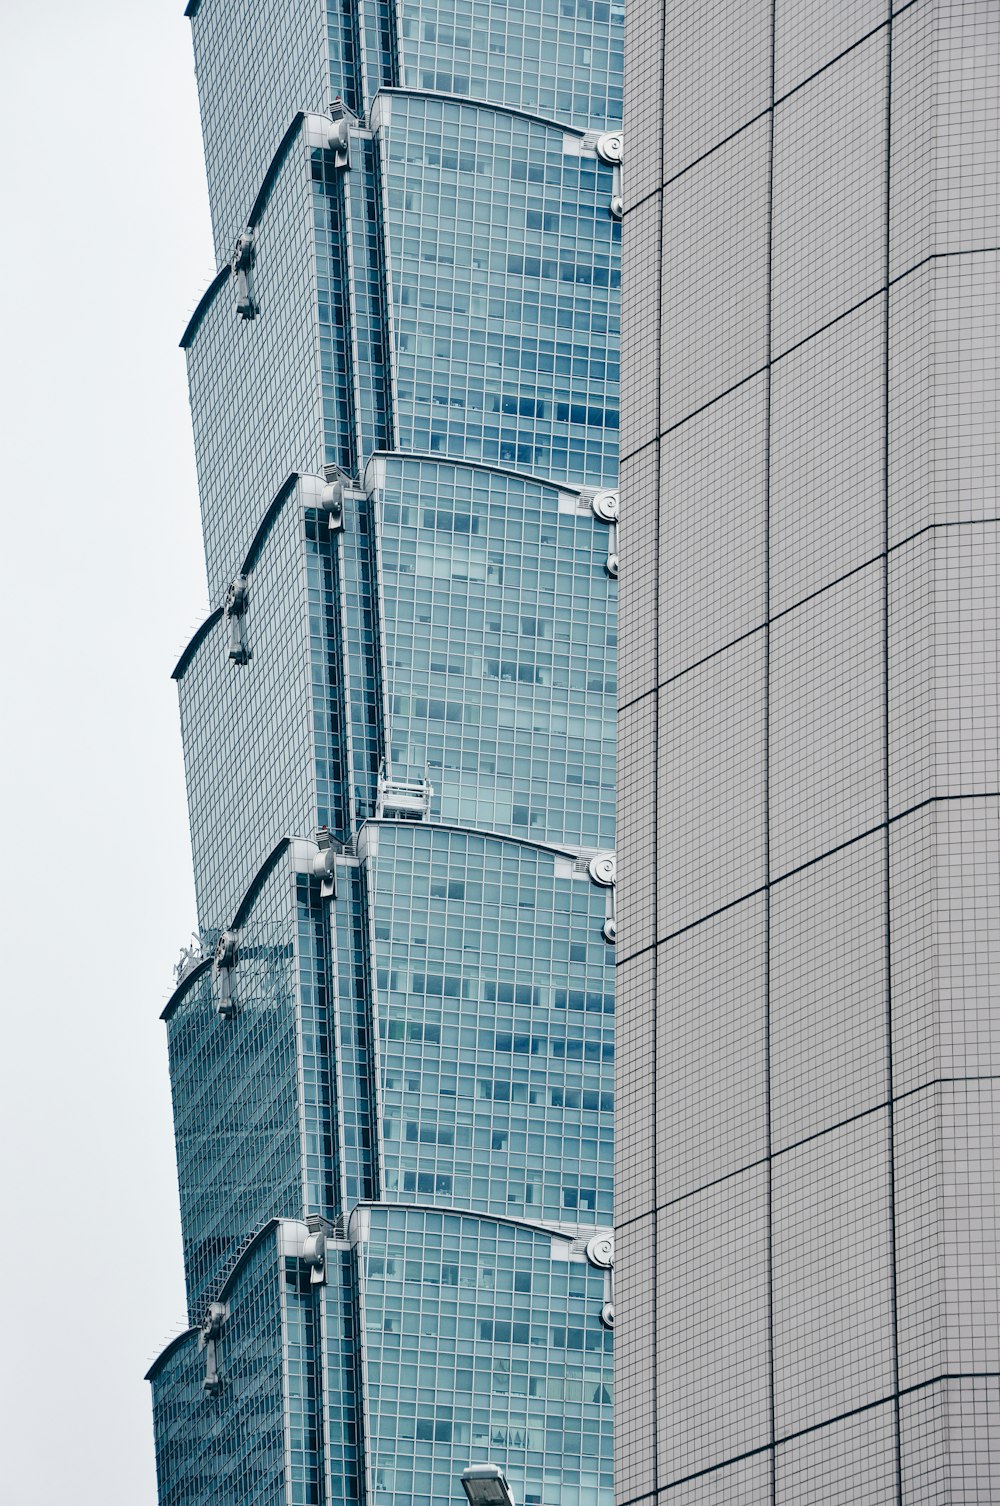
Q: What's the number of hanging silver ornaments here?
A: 12